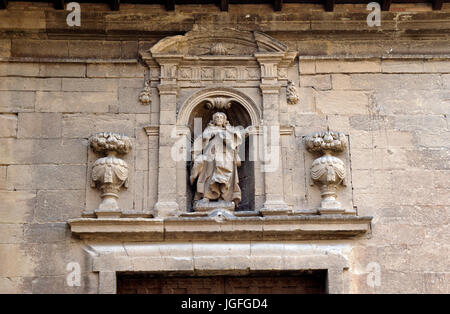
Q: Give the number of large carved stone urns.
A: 2